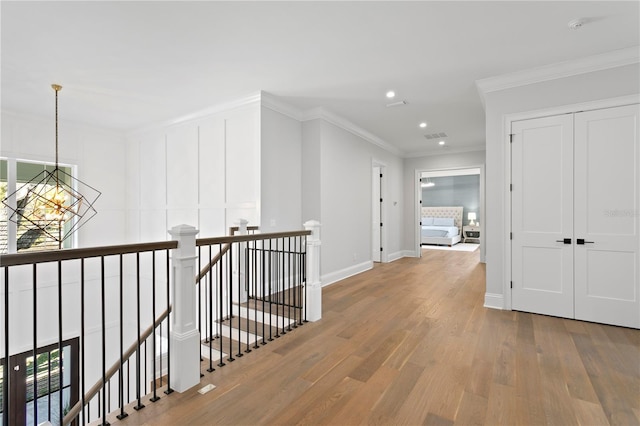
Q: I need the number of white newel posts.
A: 3